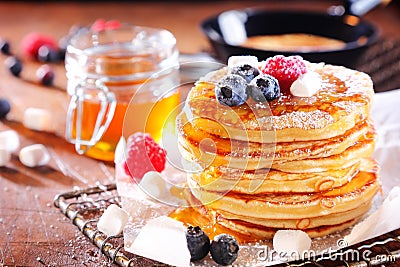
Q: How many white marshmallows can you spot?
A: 9